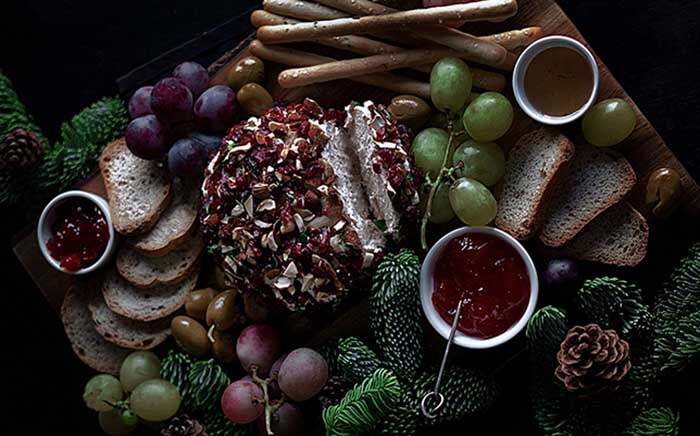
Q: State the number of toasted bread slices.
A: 9